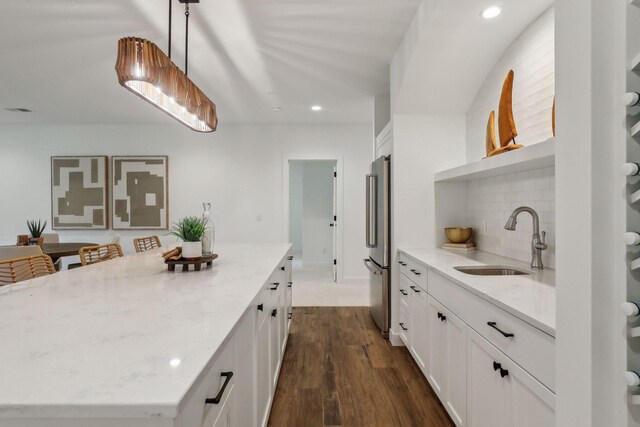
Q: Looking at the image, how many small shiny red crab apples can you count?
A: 0